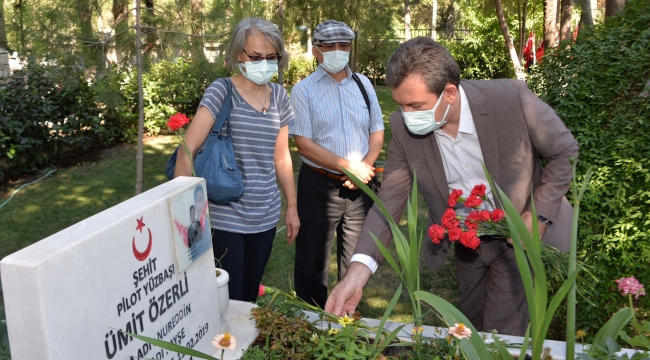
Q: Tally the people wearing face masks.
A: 3